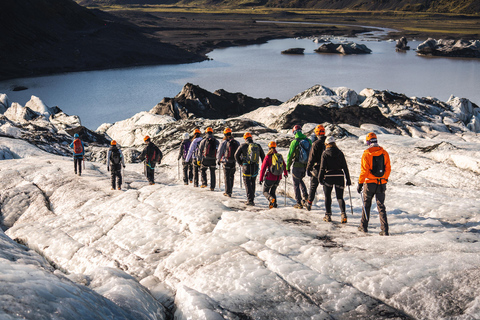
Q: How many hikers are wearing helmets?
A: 13